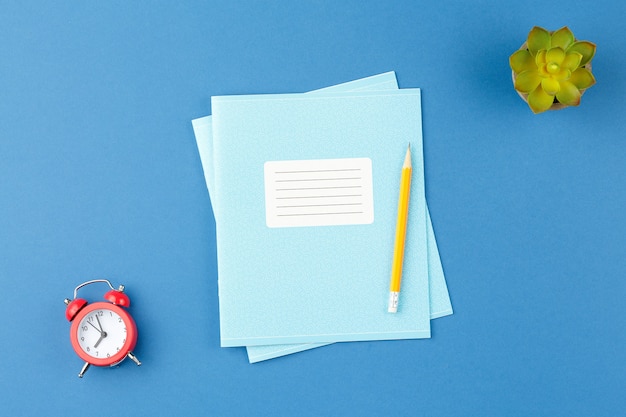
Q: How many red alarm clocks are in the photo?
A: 1